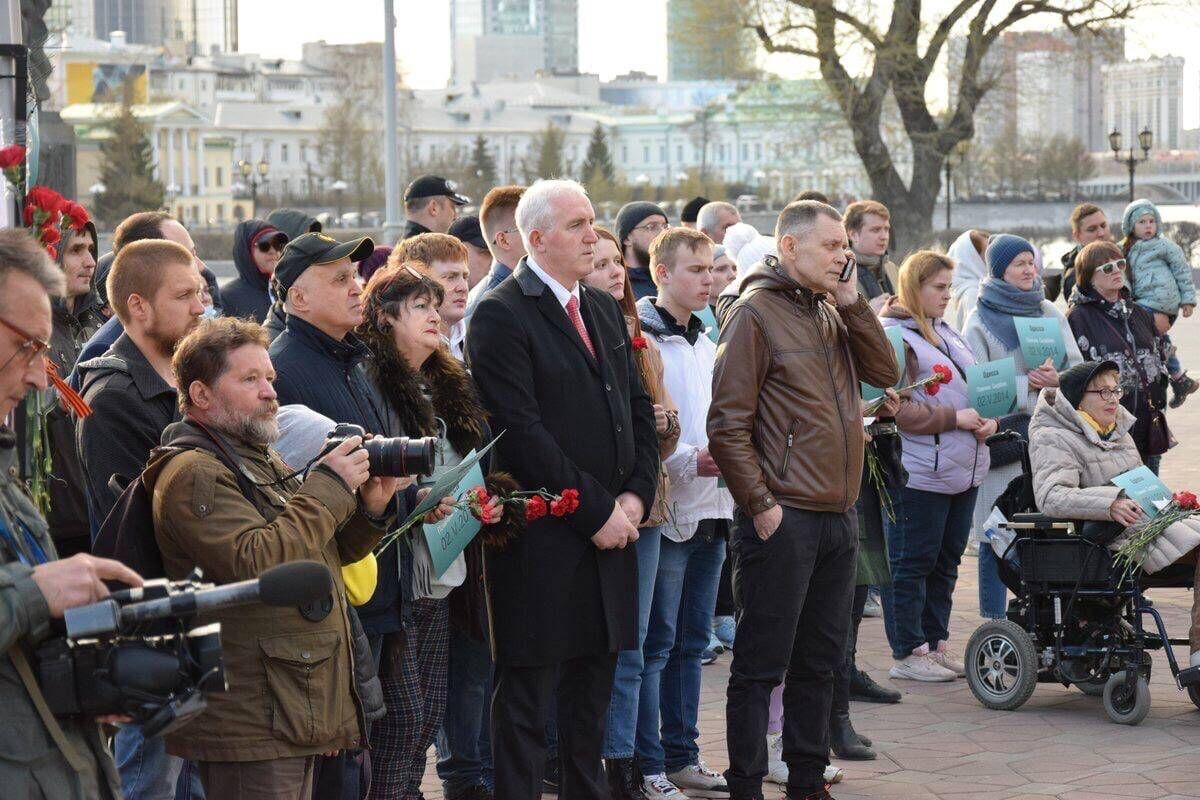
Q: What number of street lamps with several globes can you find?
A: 2